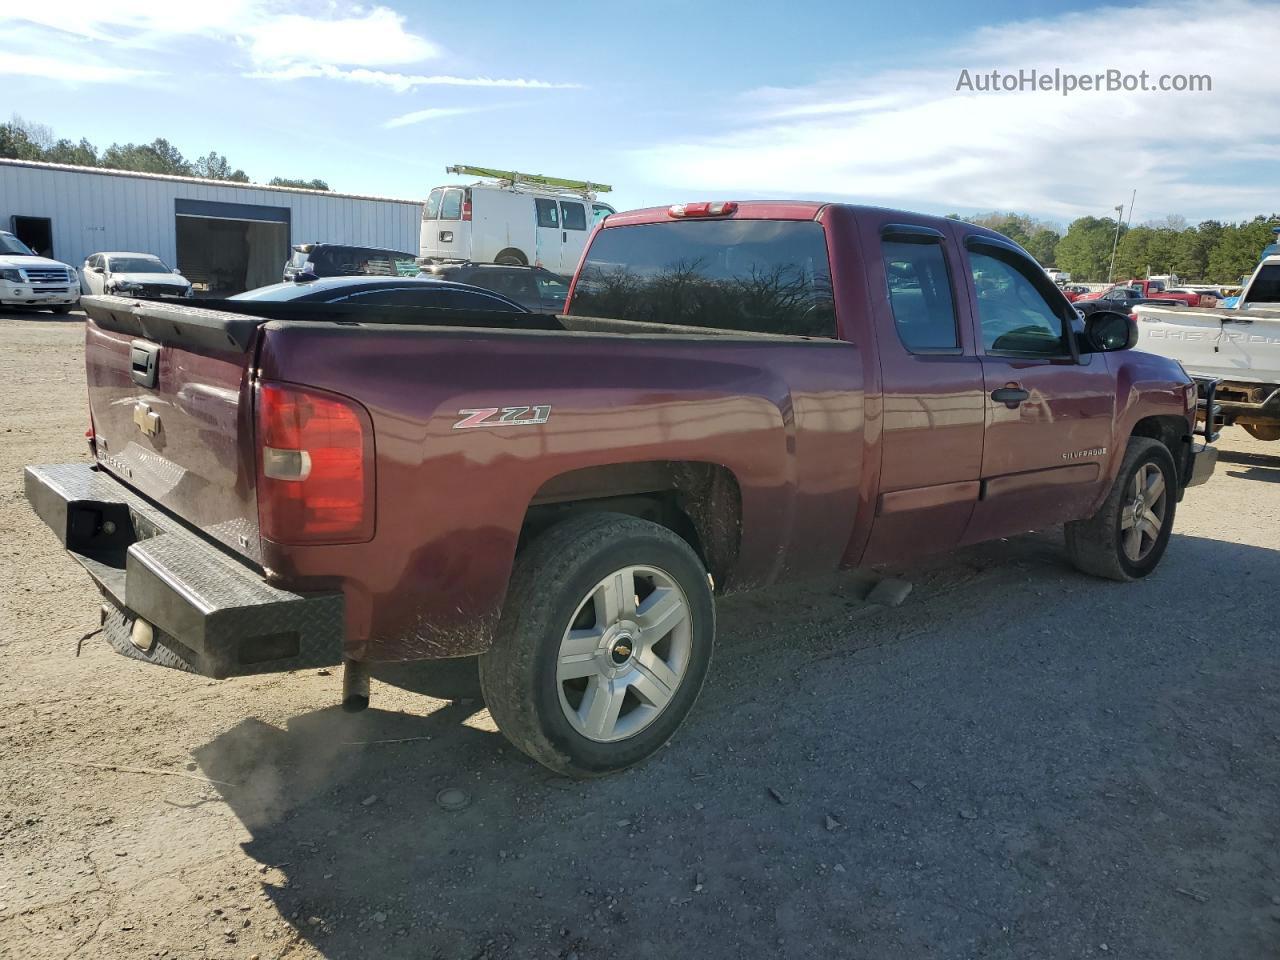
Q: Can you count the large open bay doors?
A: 1